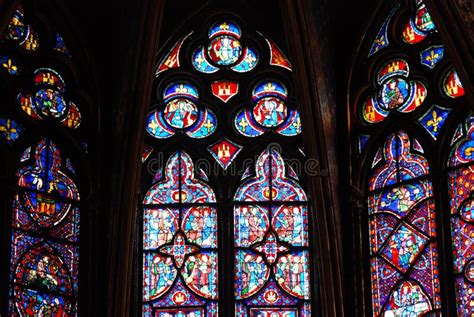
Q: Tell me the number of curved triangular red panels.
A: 2